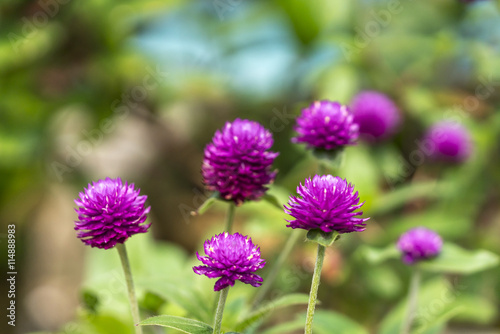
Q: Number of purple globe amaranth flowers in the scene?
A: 8